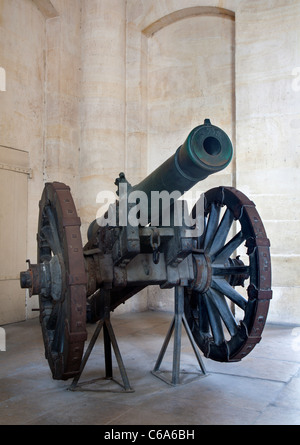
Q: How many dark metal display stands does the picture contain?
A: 2